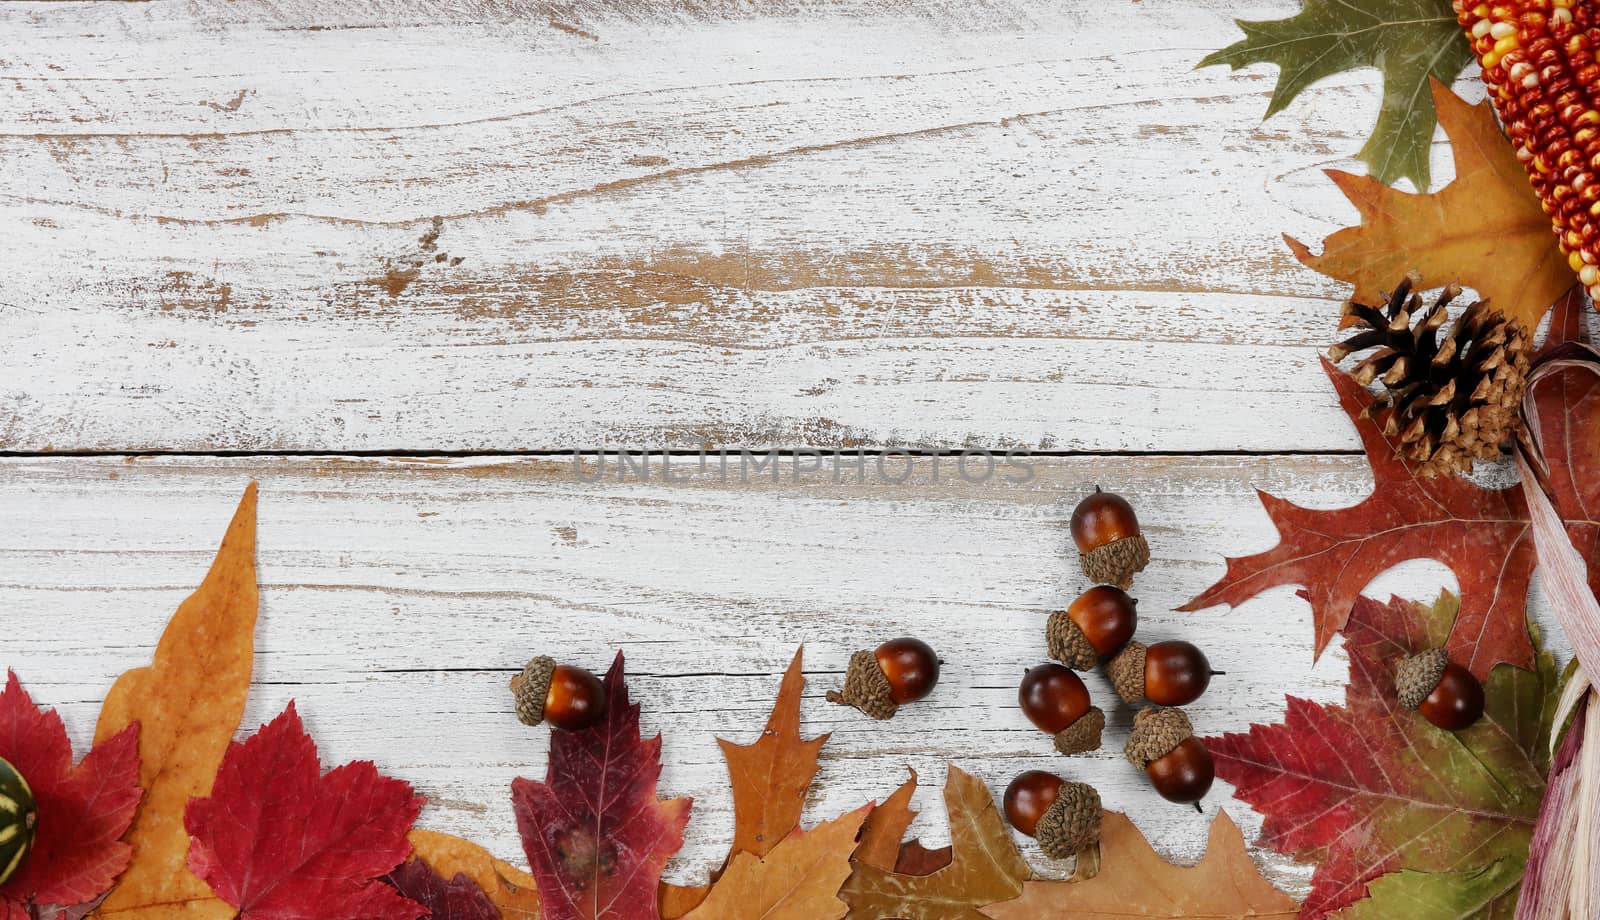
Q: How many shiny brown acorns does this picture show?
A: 9